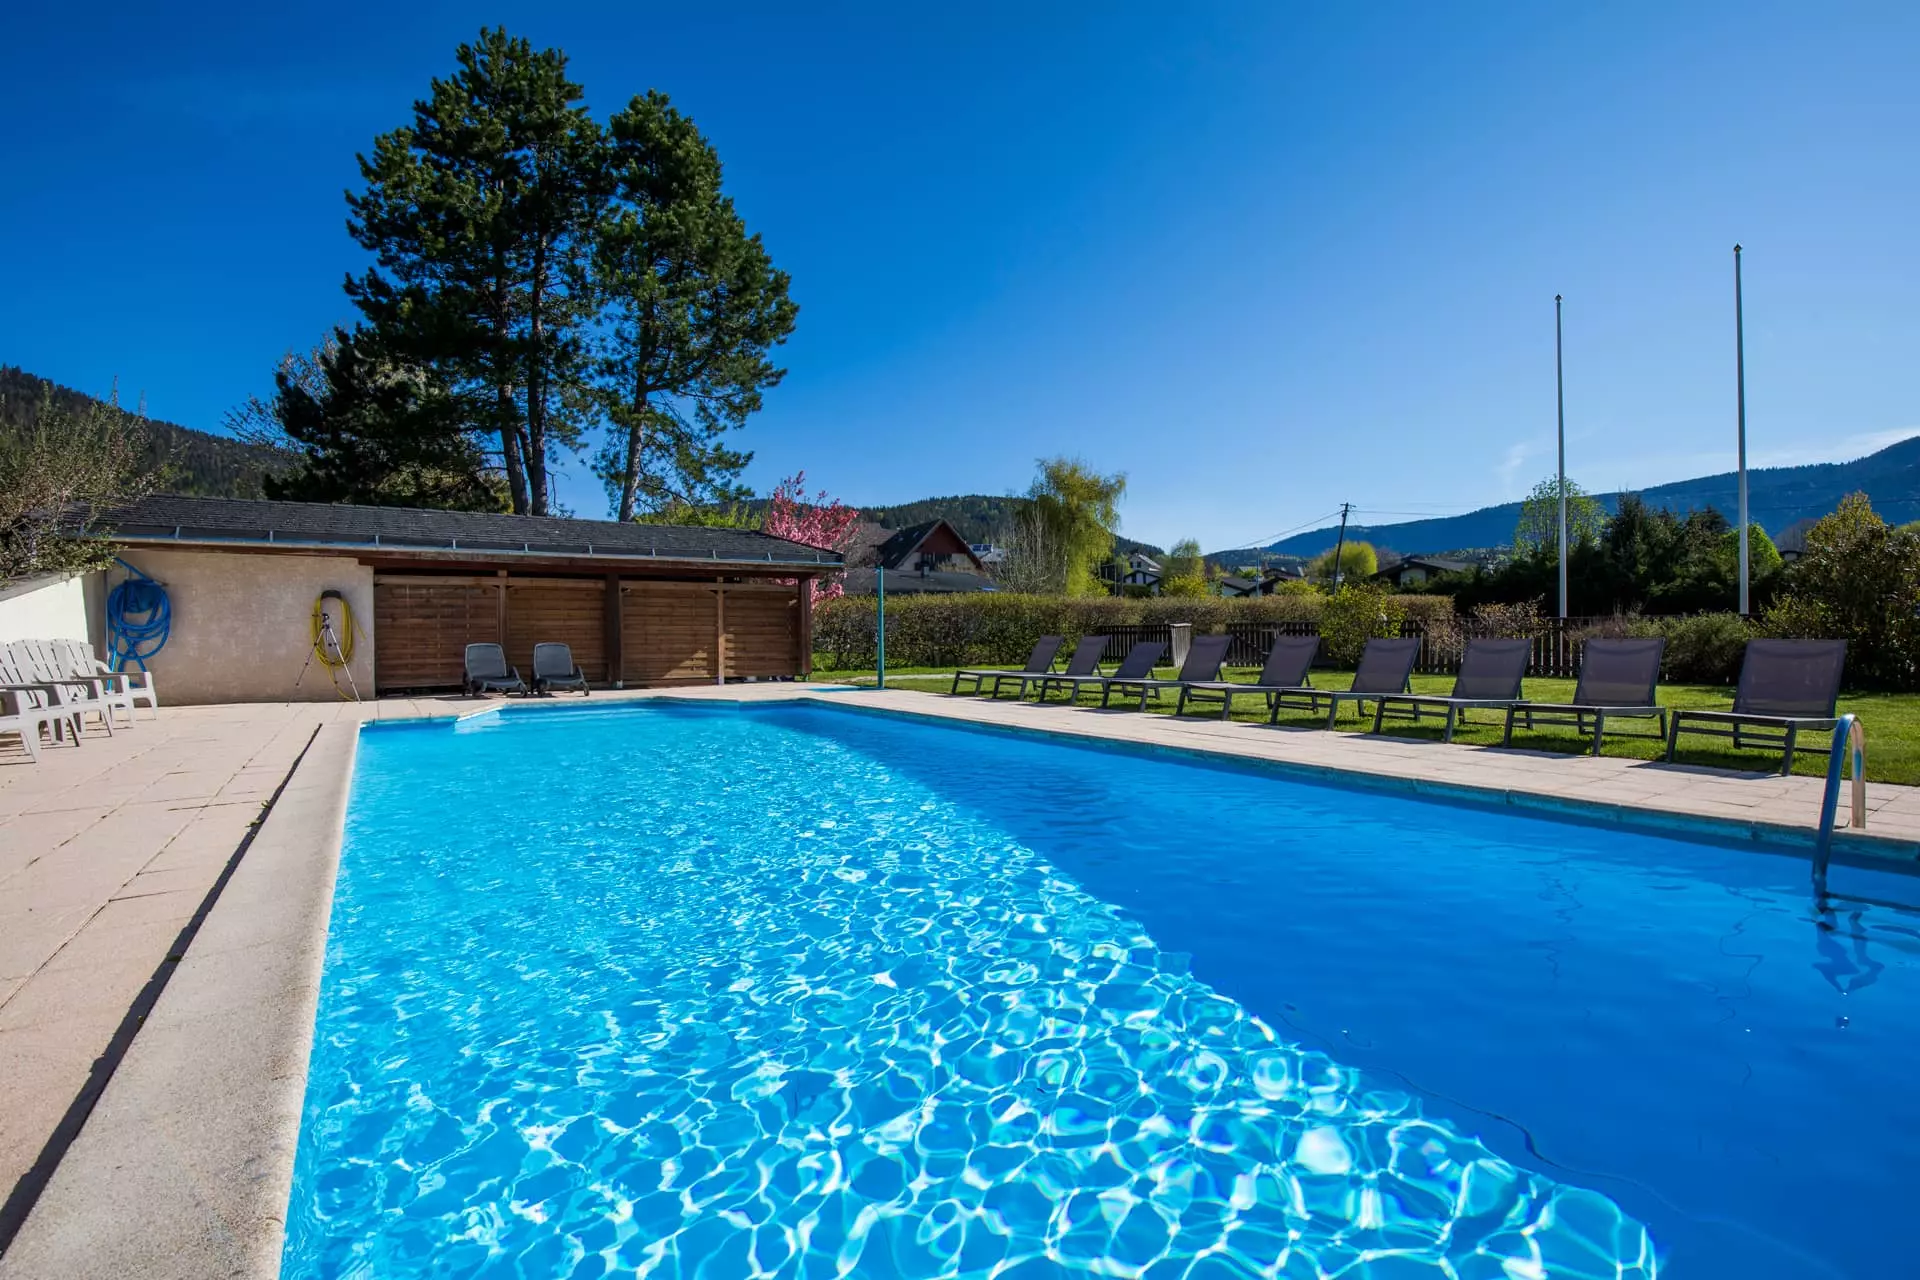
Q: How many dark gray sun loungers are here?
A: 11